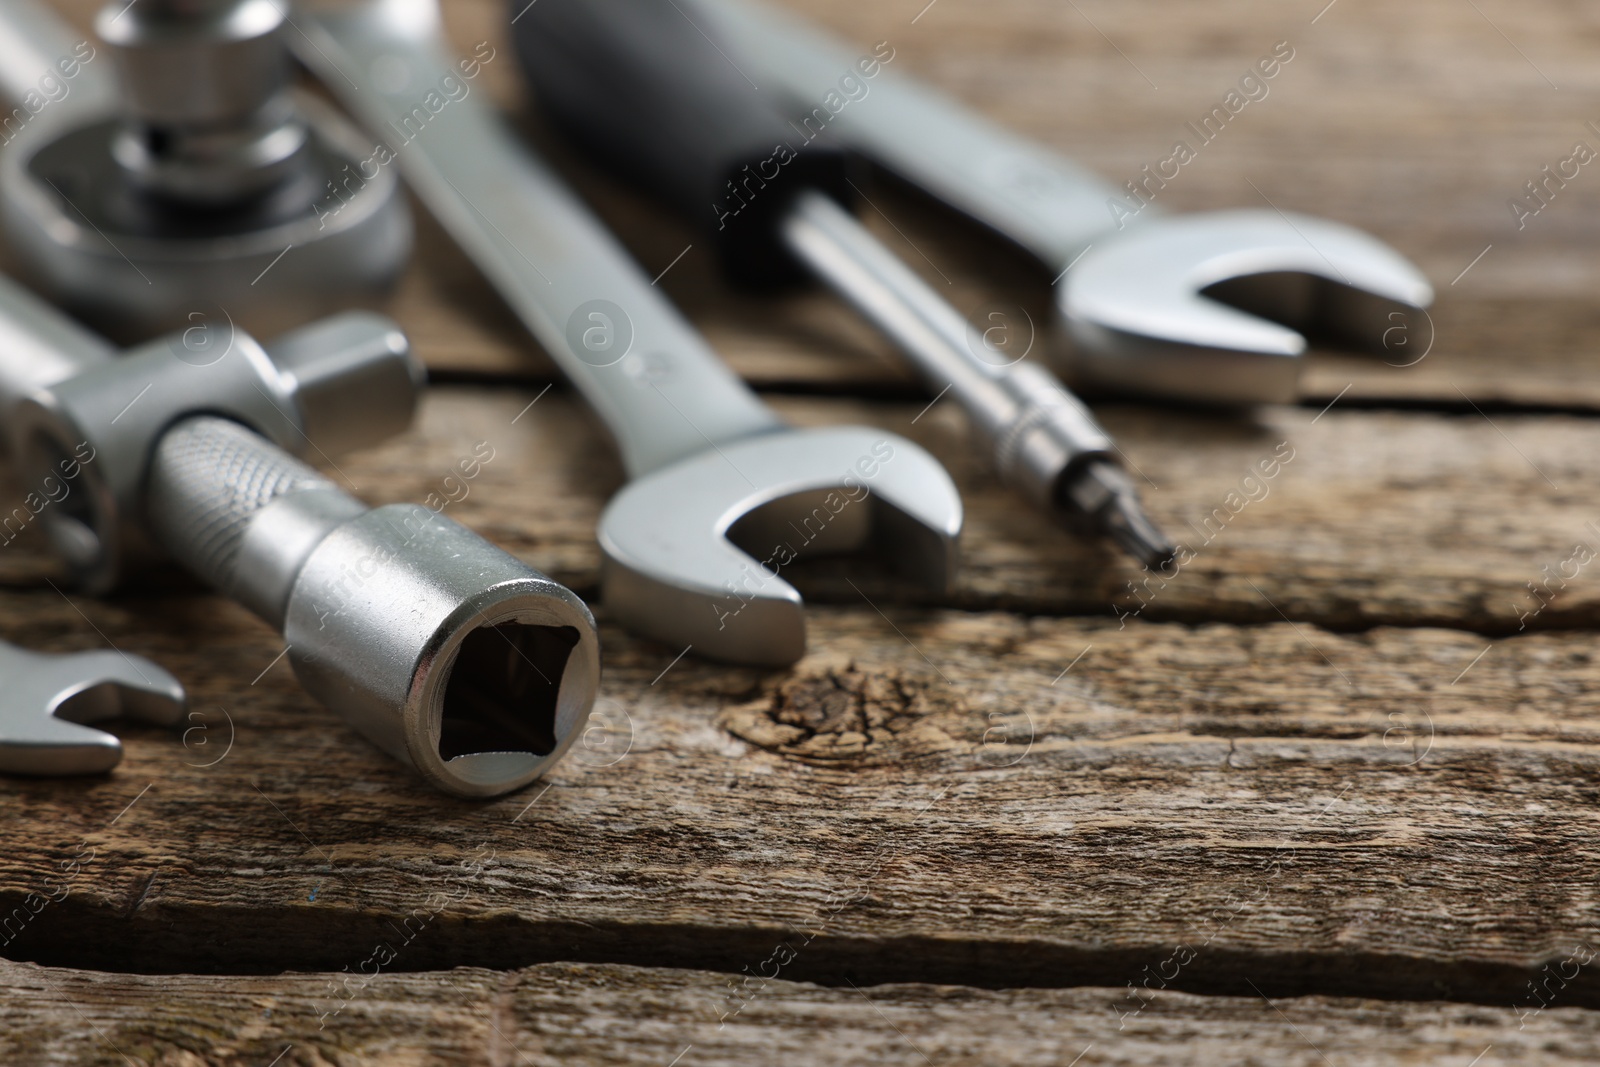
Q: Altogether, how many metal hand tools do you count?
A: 6